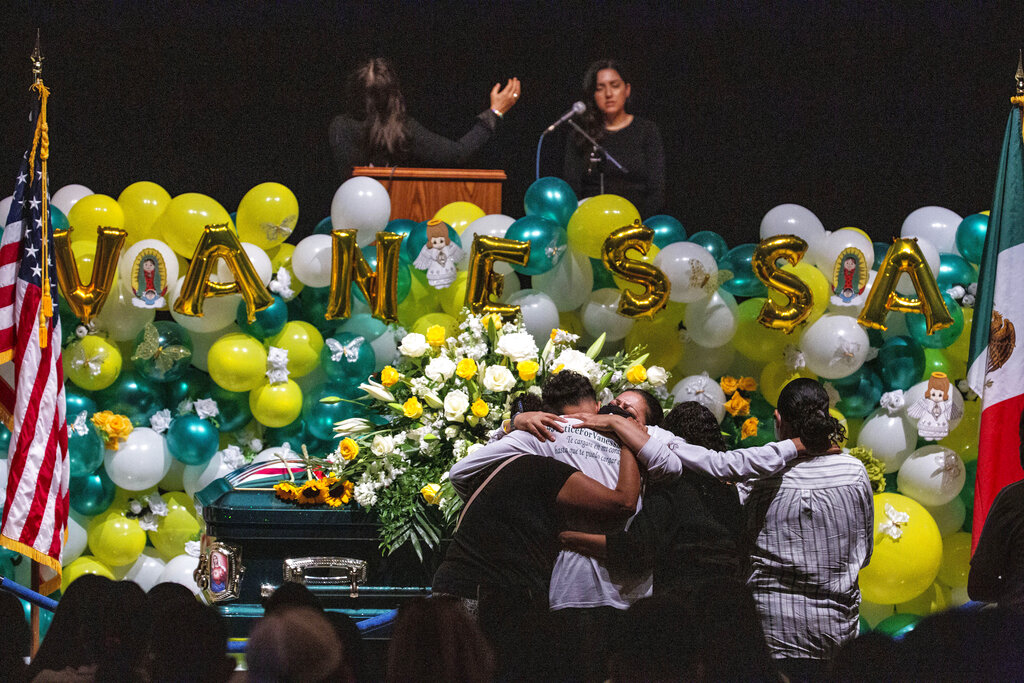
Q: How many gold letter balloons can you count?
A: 7